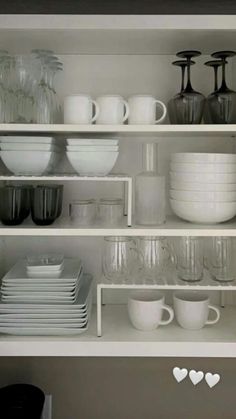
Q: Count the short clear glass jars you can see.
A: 2